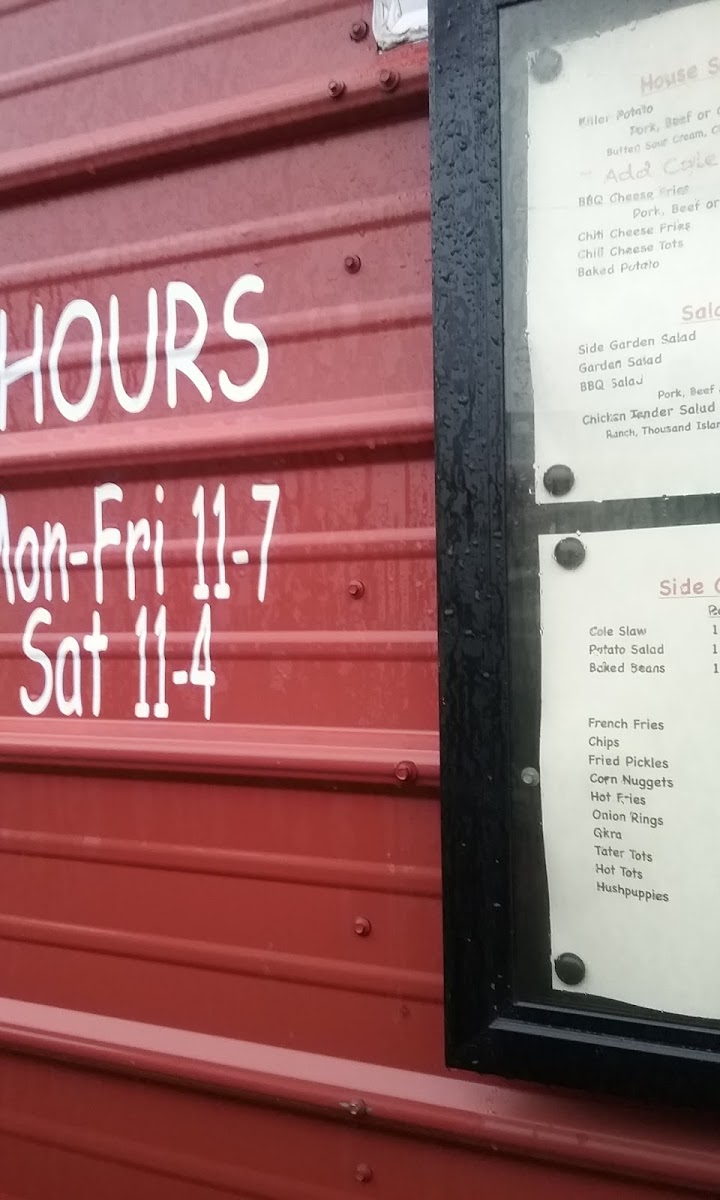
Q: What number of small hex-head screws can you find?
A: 9